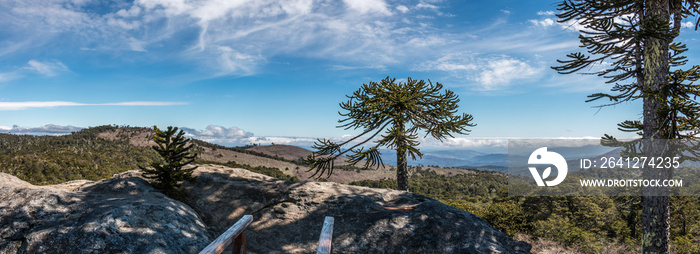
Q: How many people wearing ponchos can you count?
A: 0